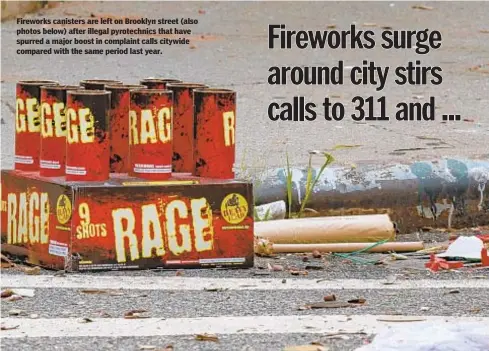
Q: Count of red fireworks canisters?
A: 9